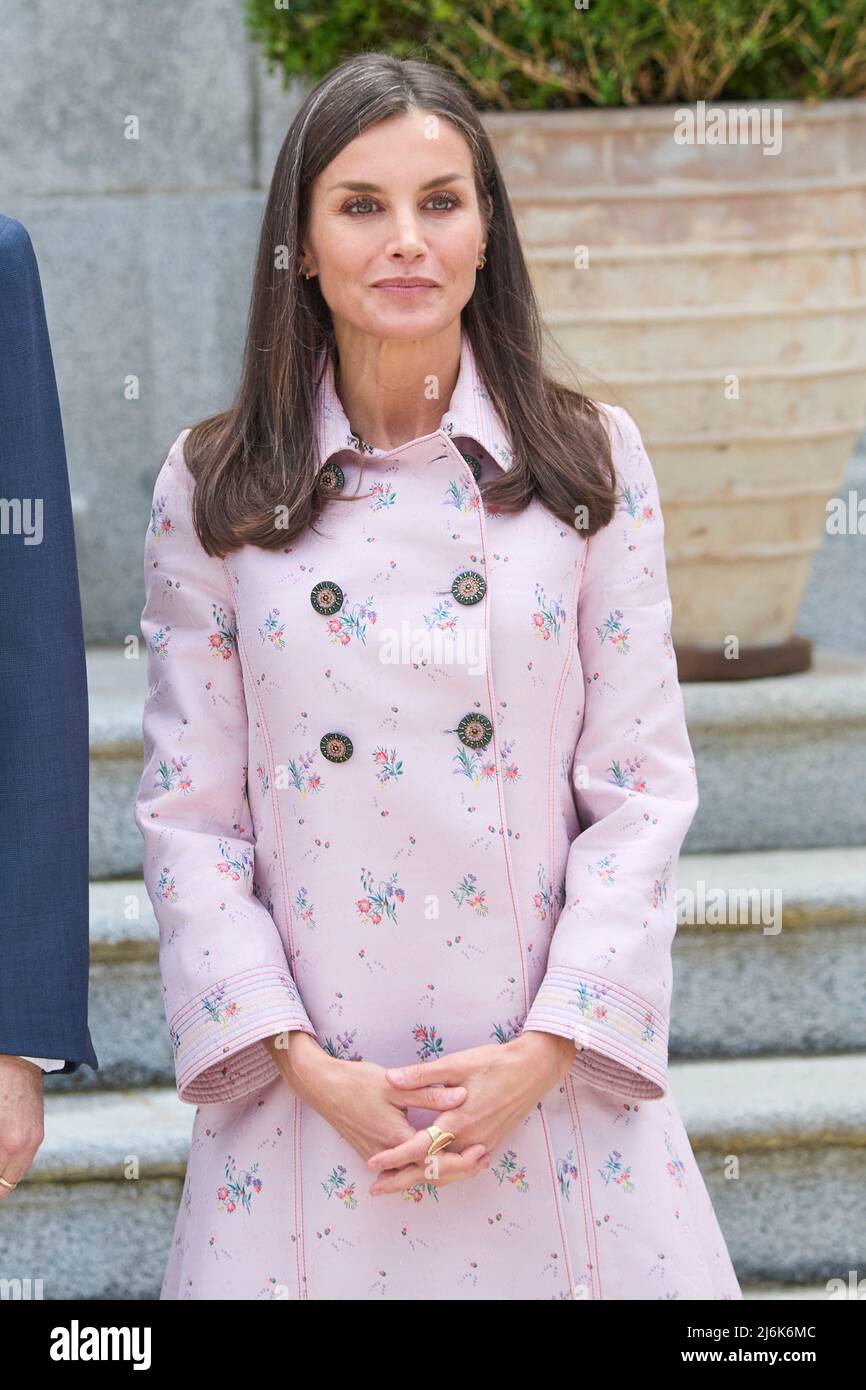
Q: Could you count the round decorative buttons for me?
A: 6